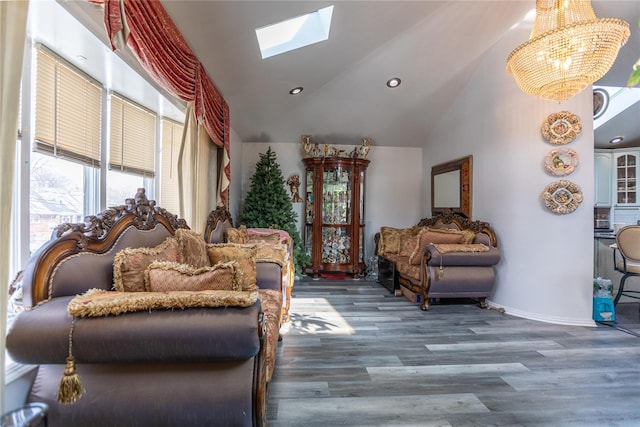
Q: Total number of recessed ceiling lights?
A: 3